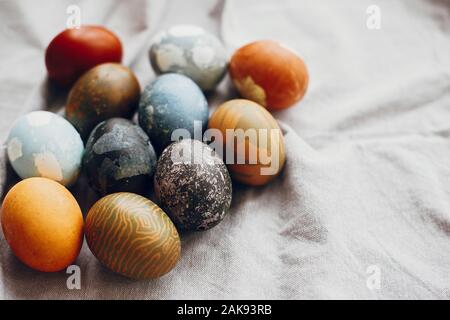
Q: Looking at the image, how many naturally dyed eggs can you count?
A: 11